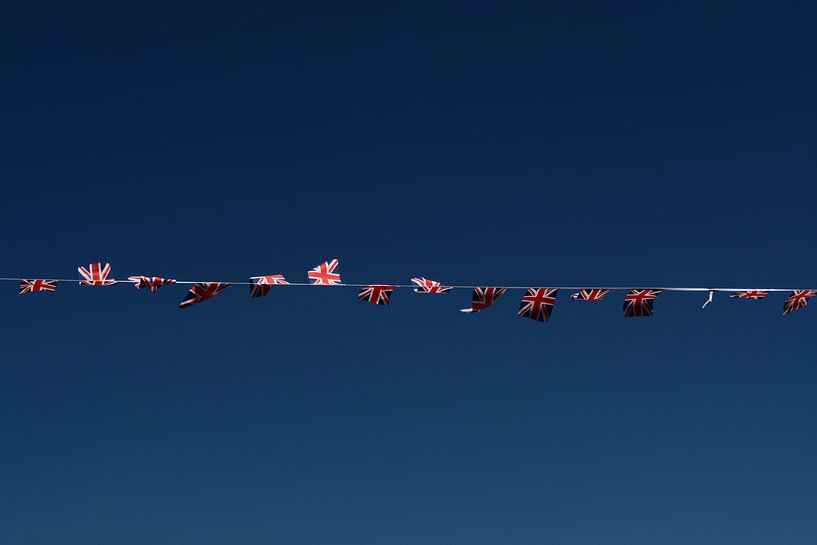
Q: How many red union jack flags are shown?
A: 14